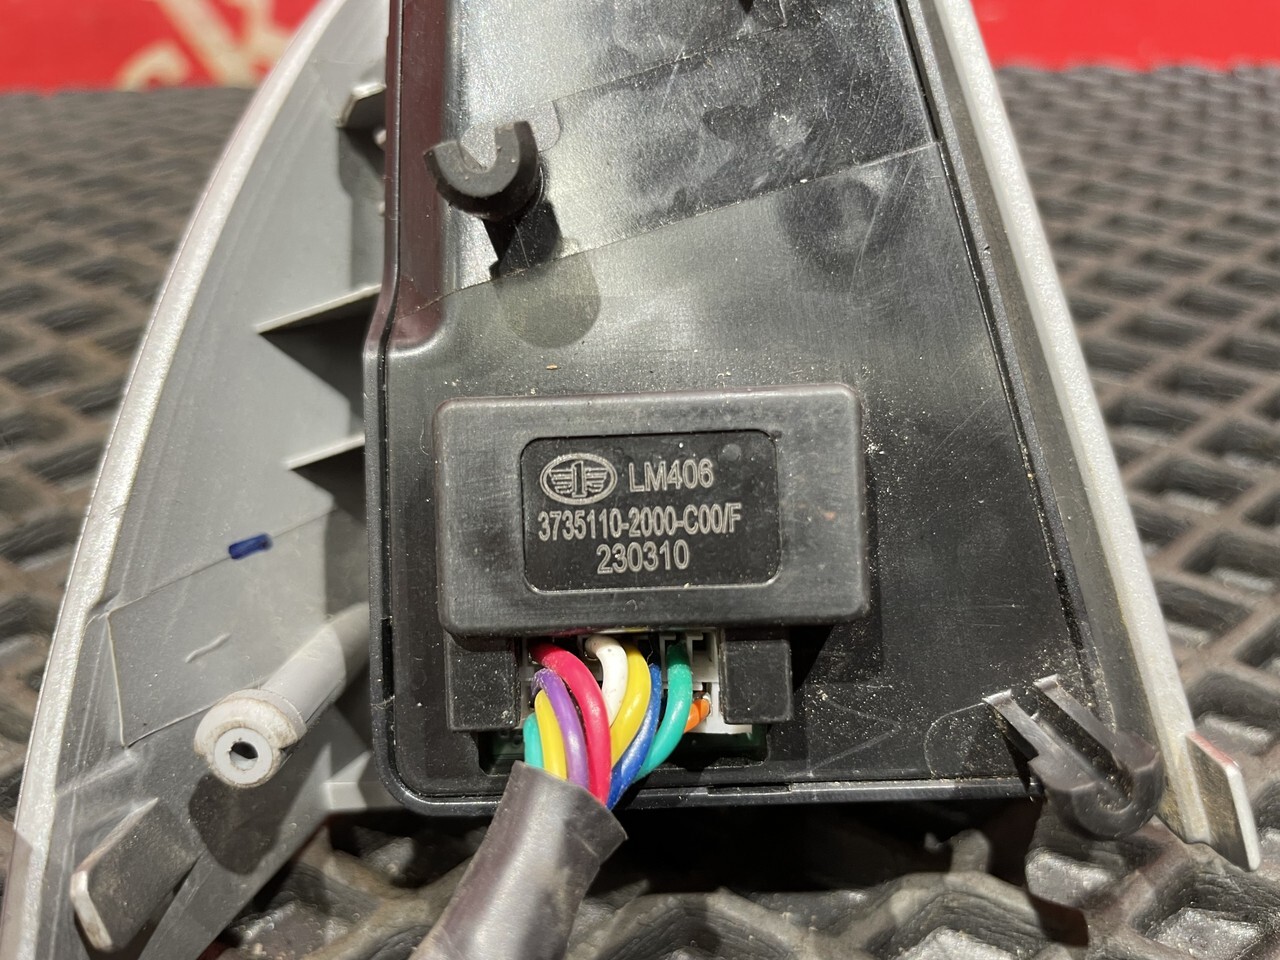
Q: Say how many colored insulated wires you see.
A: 9